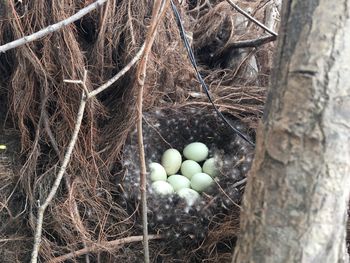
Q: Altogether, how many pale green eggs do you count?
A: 9